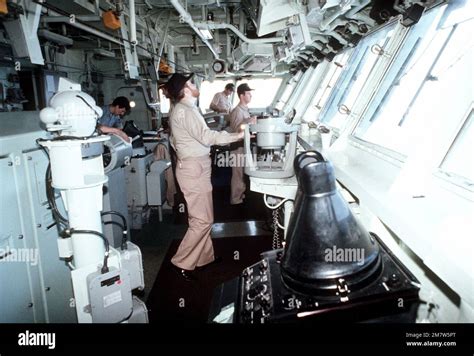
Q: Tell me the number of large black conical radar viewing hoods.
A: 1